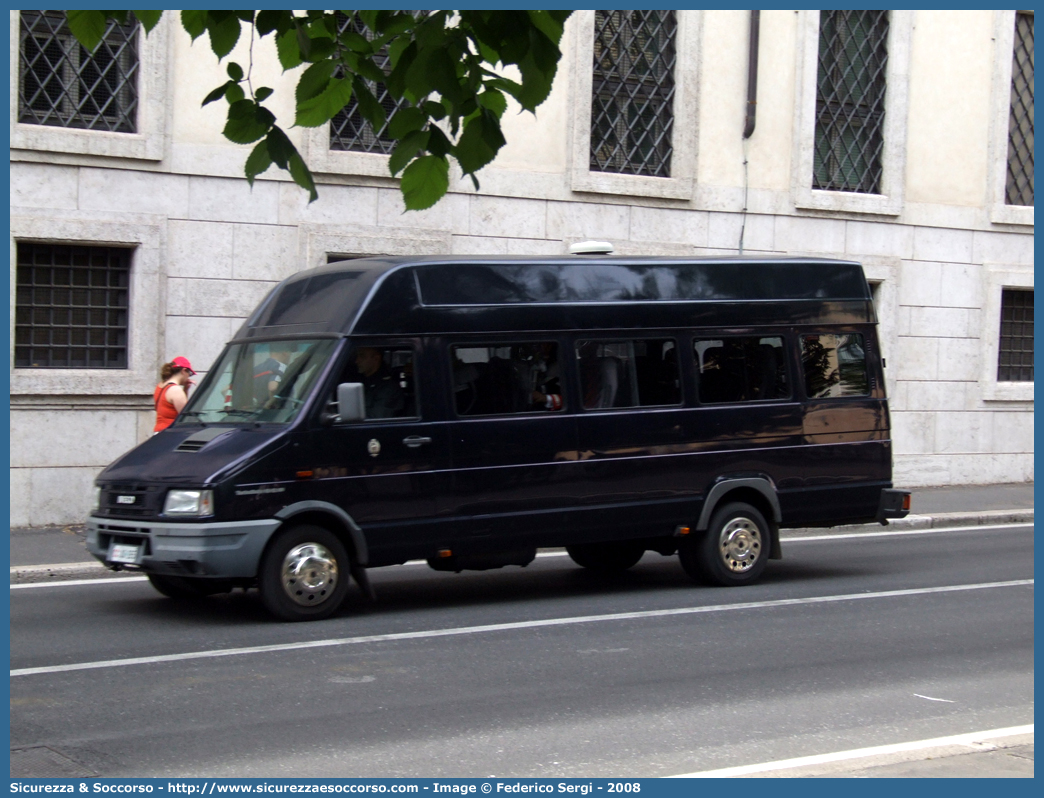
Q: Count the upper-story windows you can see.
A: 5